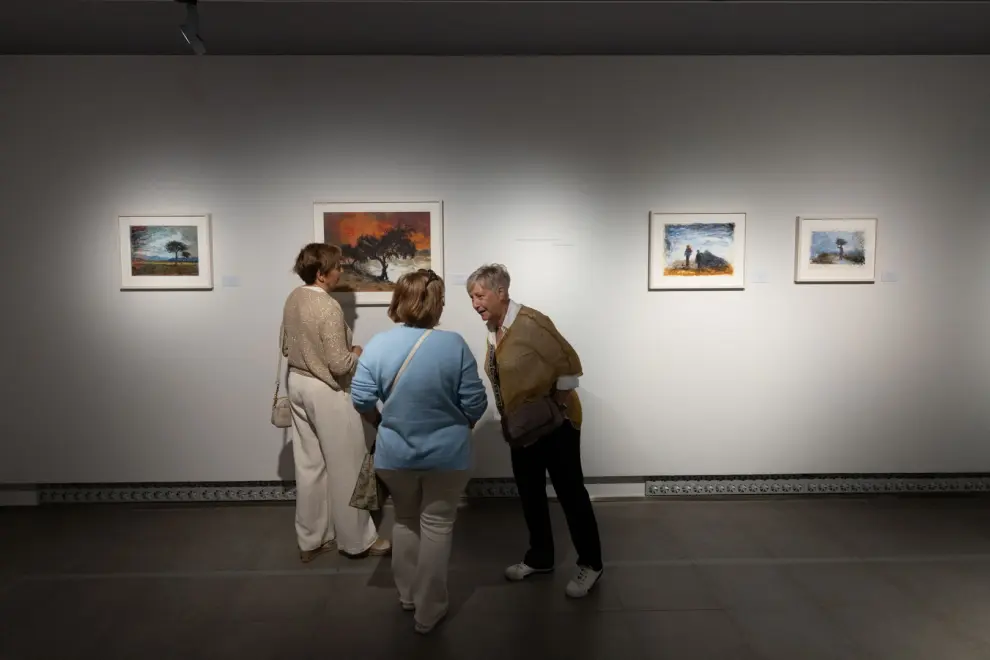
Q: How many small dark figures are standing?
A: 2